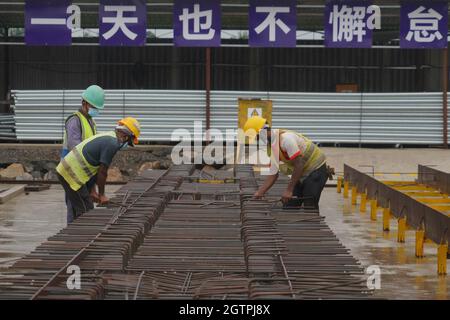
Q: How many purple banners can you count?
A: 6